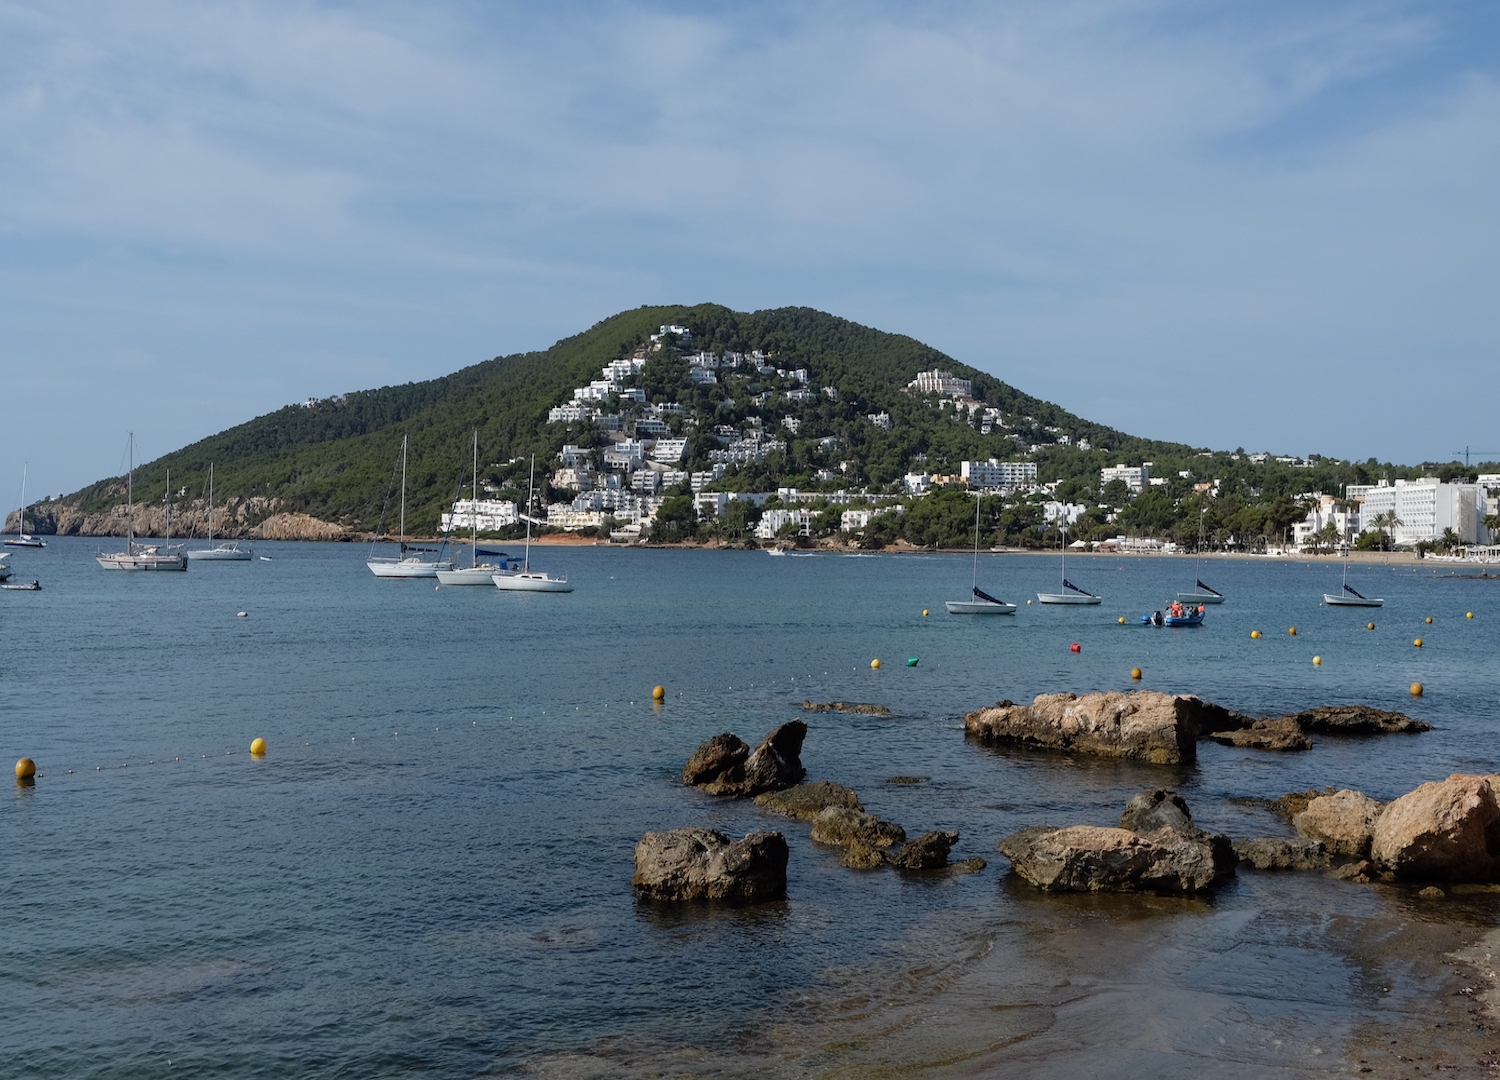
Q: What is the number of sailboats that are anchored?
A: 10